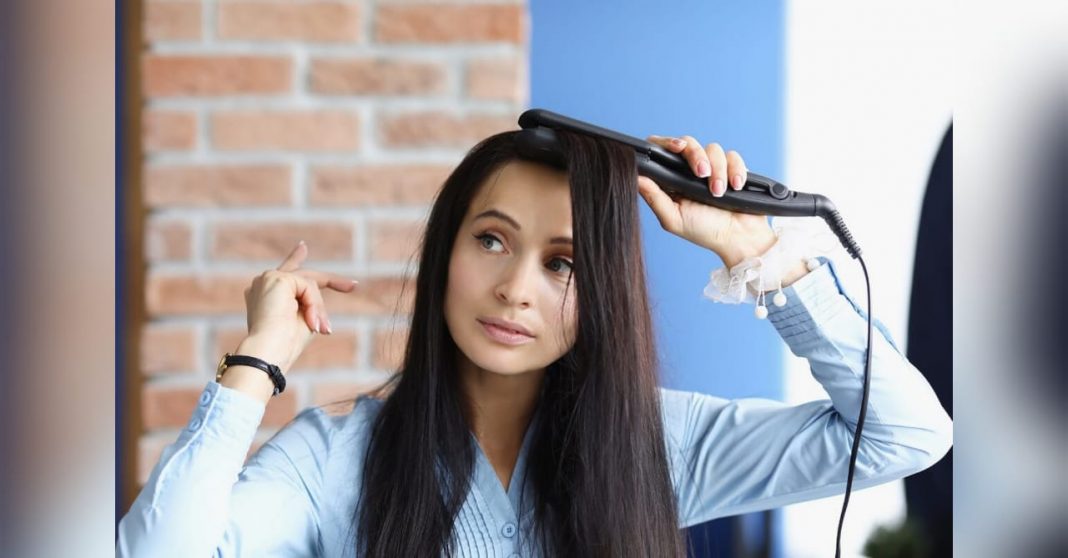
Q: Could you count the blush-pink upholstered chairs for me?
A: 0